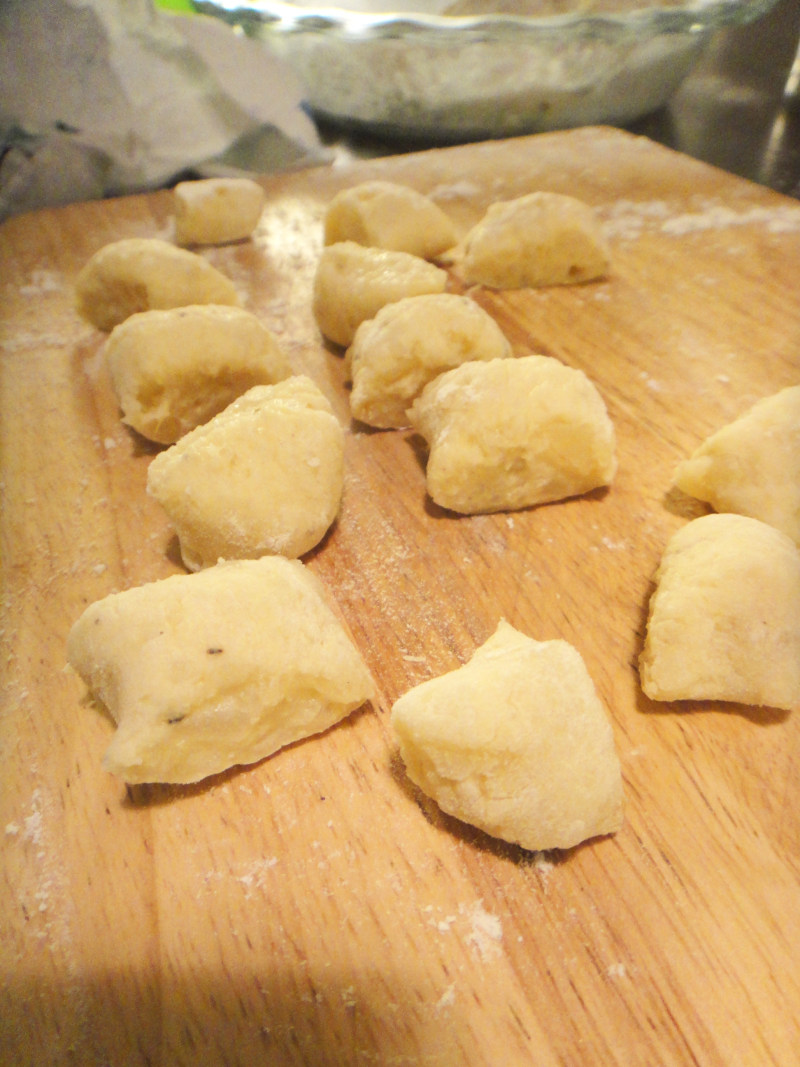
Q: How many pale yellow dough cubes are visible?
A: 13